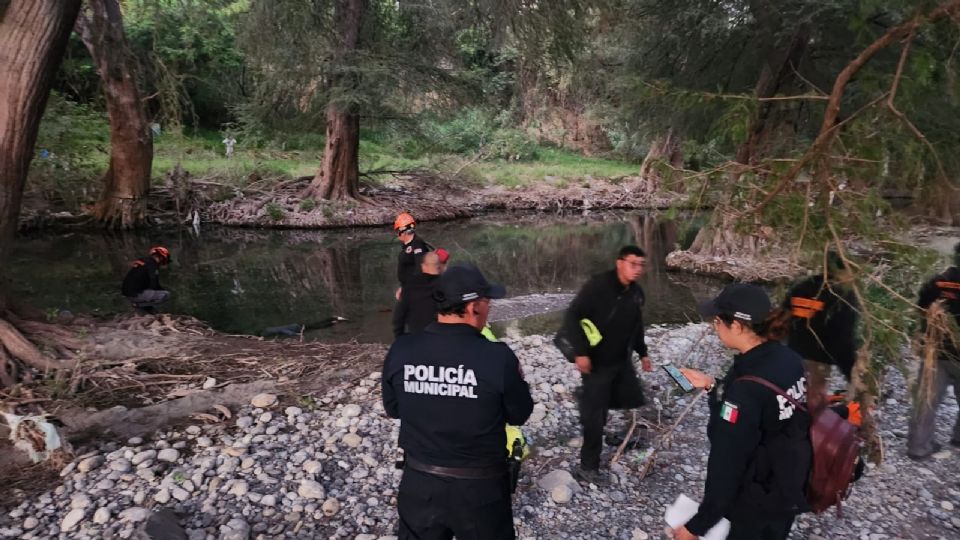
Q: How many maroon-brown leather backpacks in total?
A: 1